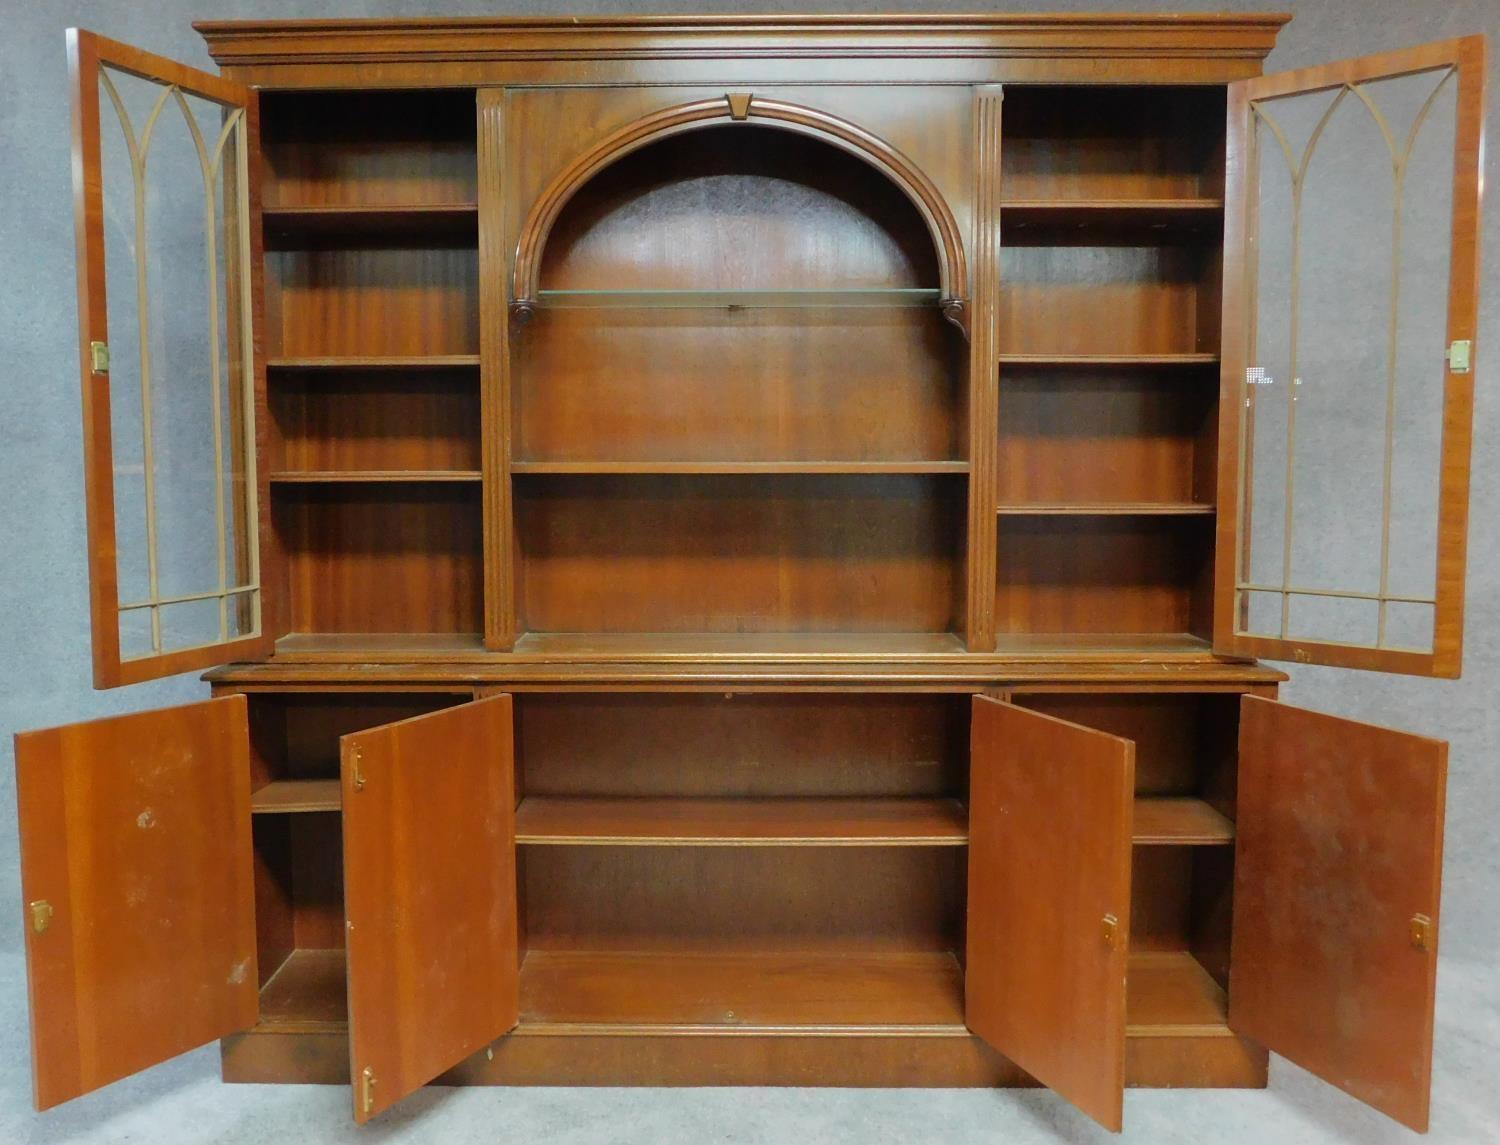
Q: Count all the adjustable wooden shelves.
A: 10